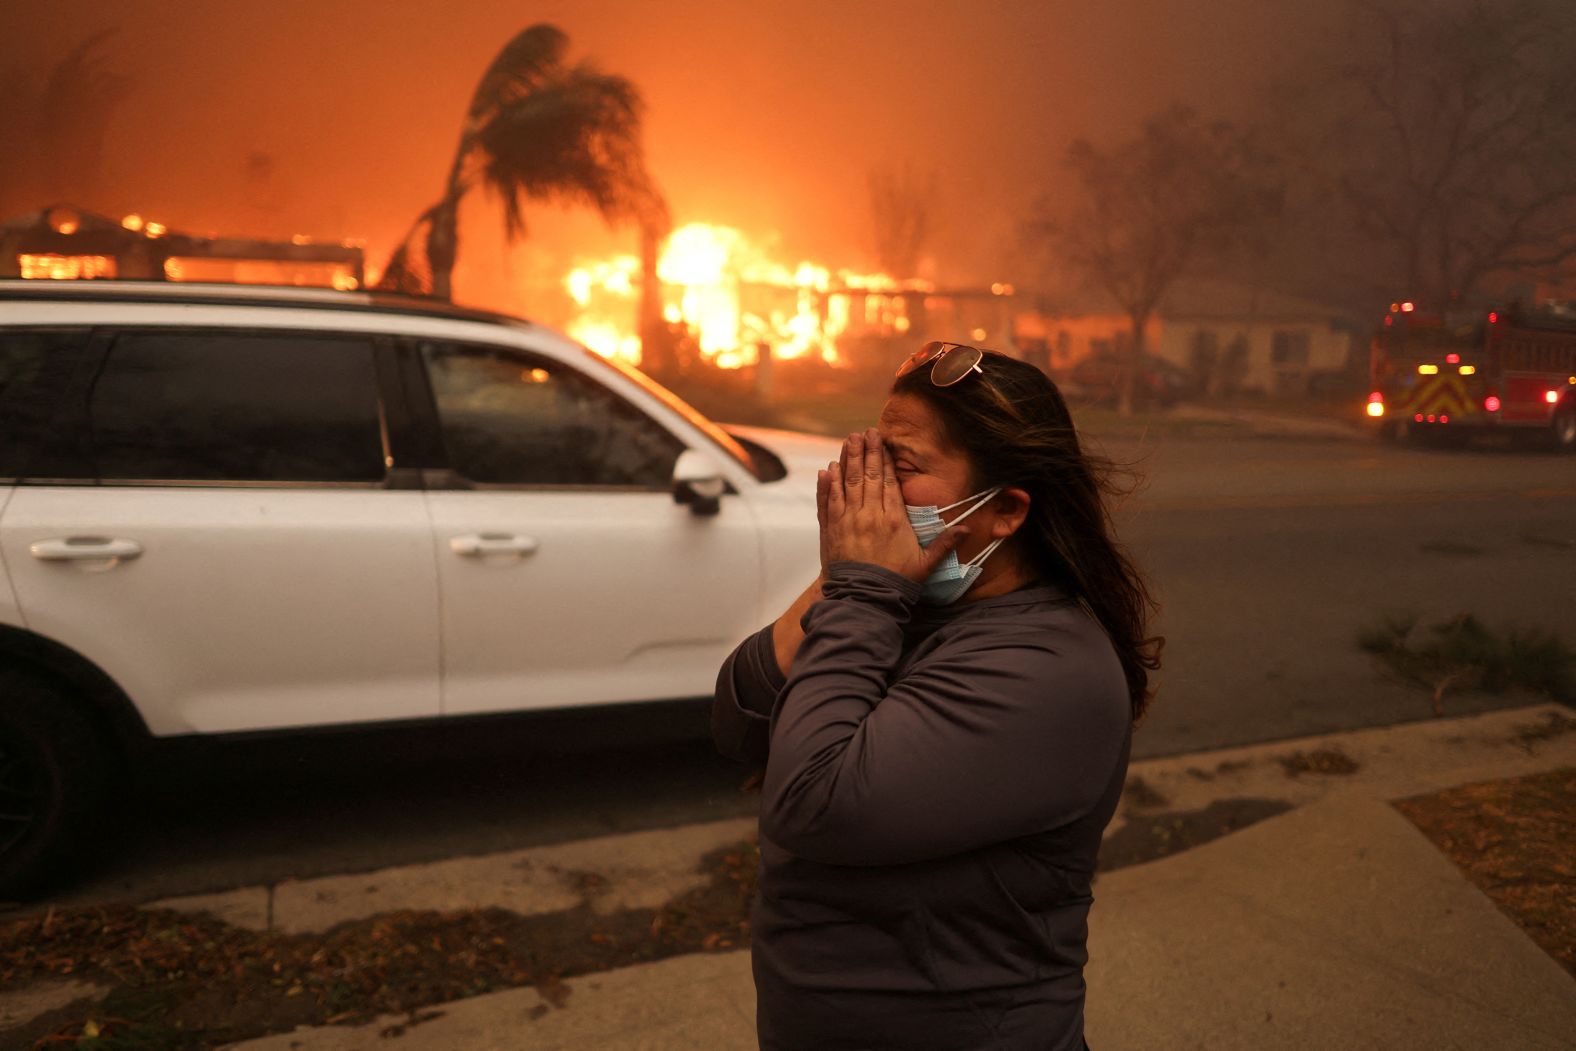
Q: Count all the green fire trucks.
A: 0